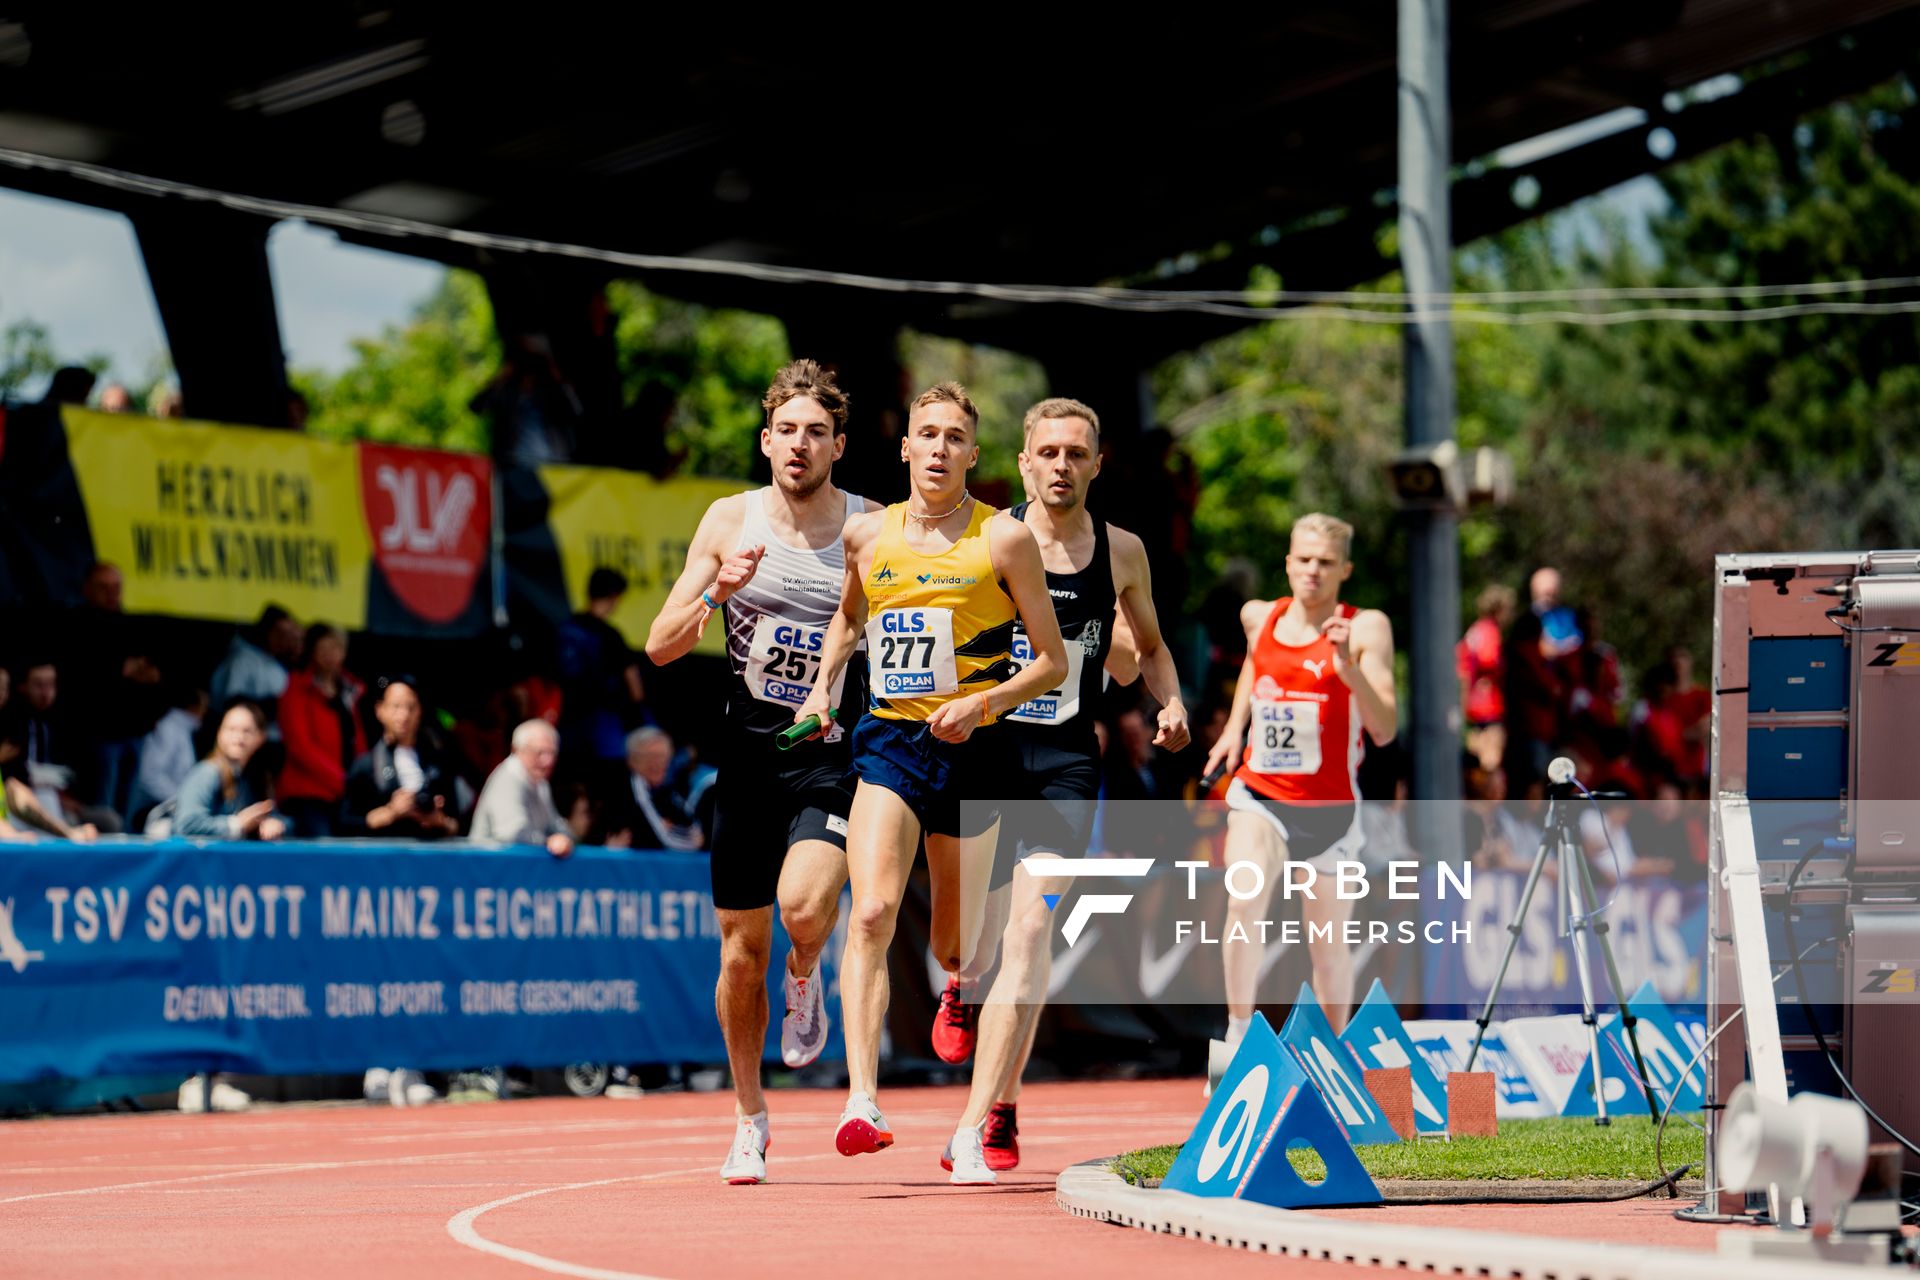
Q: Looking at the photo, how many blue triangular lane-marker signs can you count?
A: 4